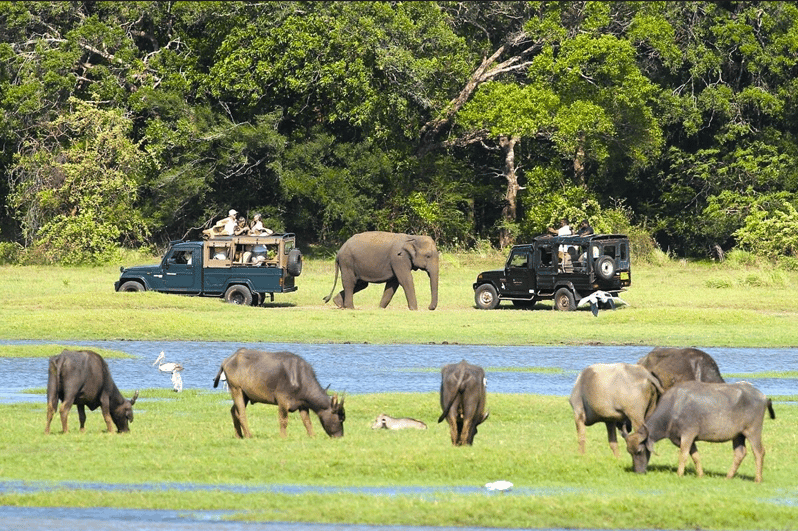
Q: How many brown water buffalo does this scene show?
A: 6